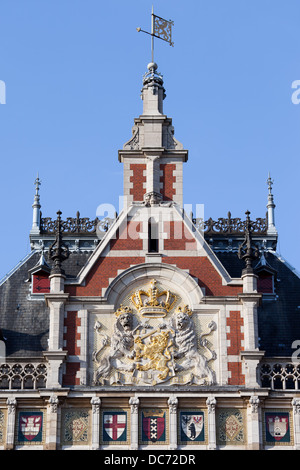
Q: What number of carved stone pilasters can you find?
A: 8